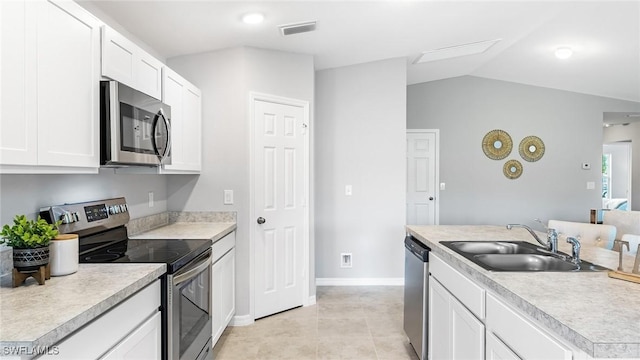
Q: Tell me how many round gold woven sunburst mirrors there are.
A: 3